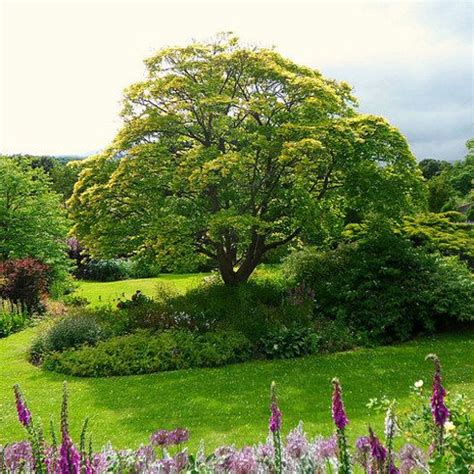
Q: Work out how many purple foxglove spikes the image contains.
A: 6